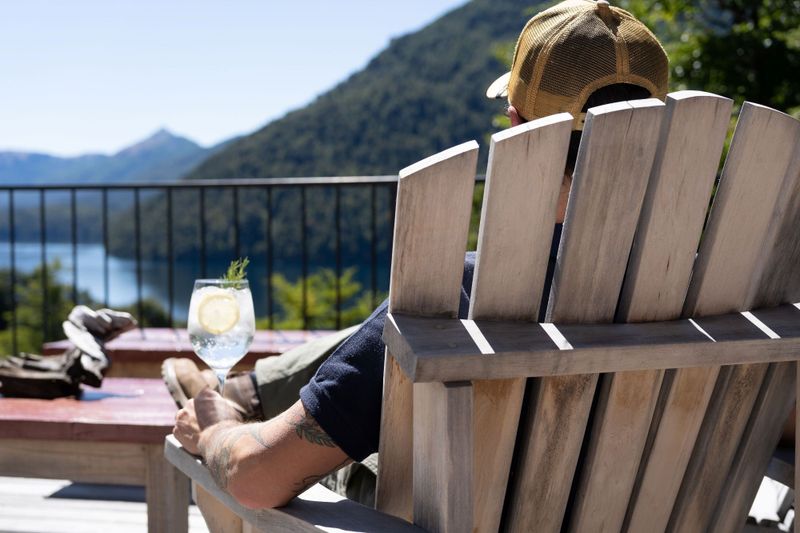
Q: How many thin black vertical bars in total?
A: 12